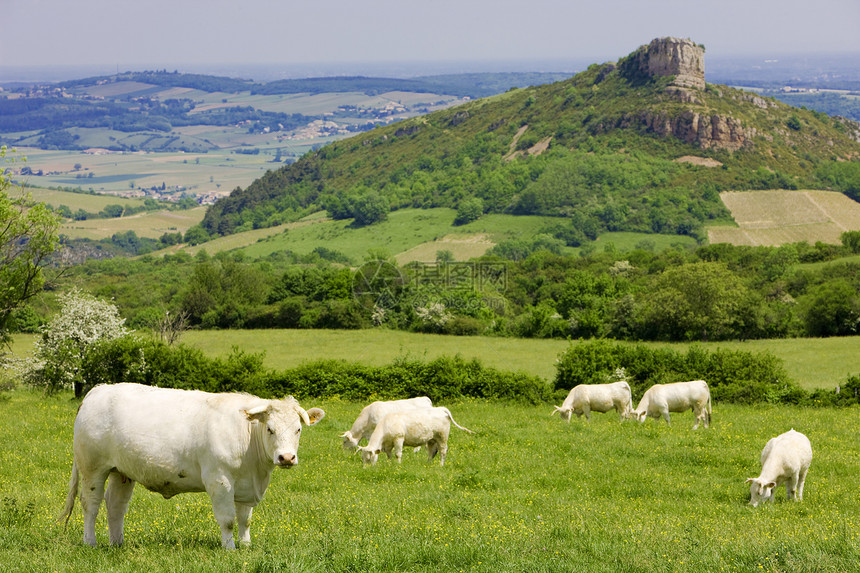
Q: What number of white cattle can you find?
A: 6